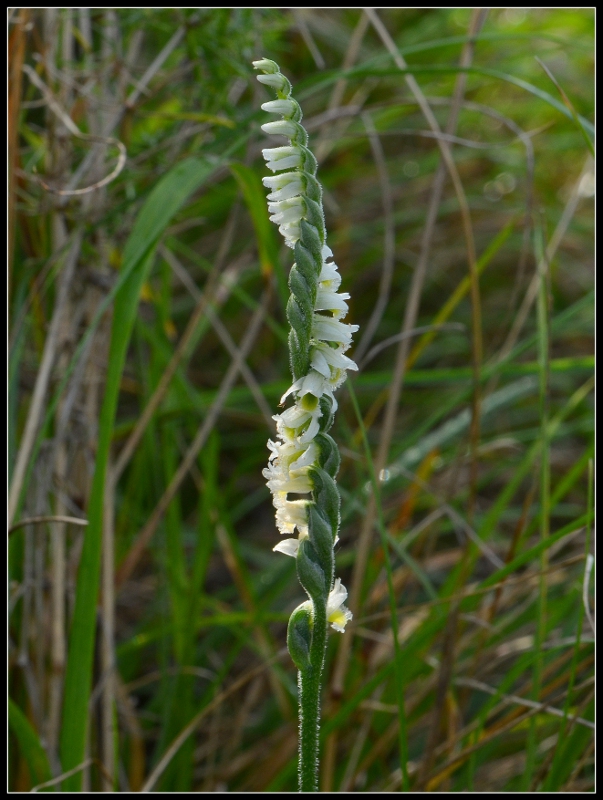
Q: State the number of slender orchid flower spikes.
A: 1